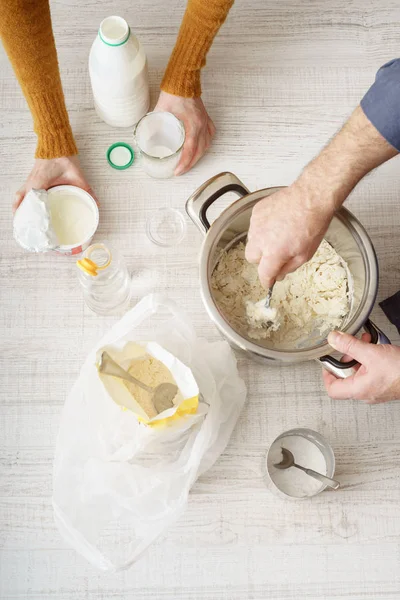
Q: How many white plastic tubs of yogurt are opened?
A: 1